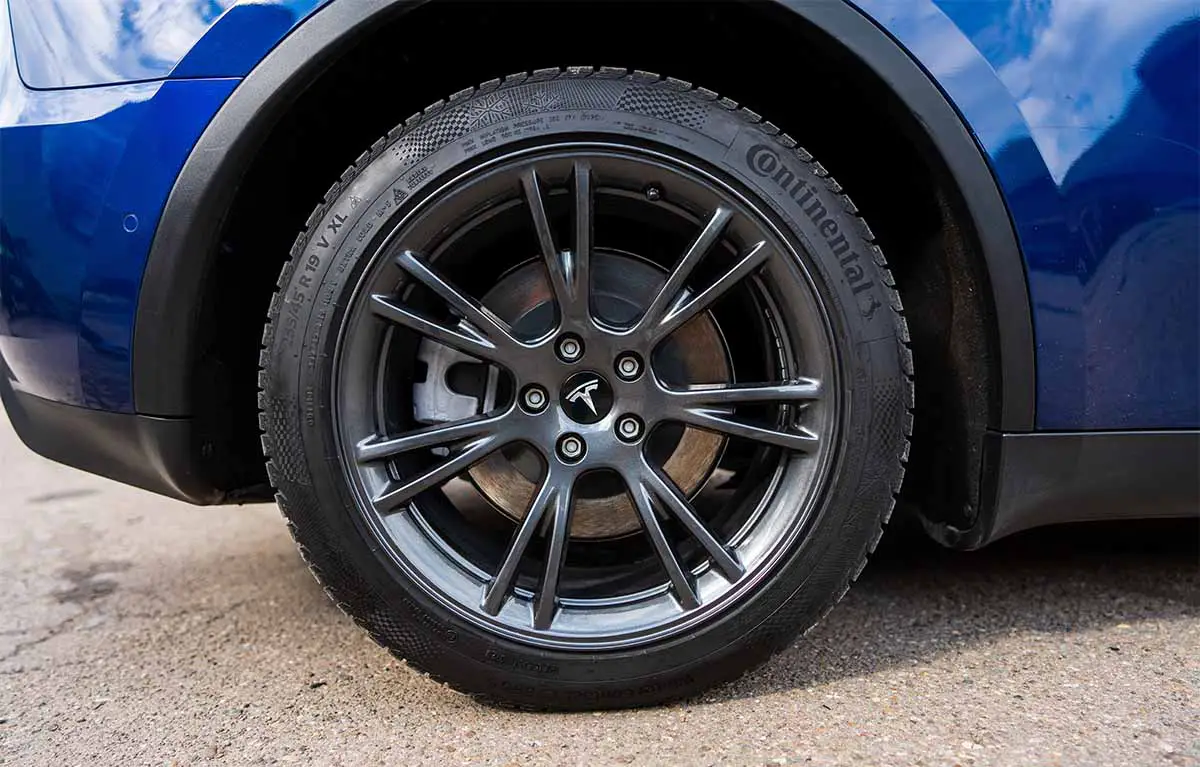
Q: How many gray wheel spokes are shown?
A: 14